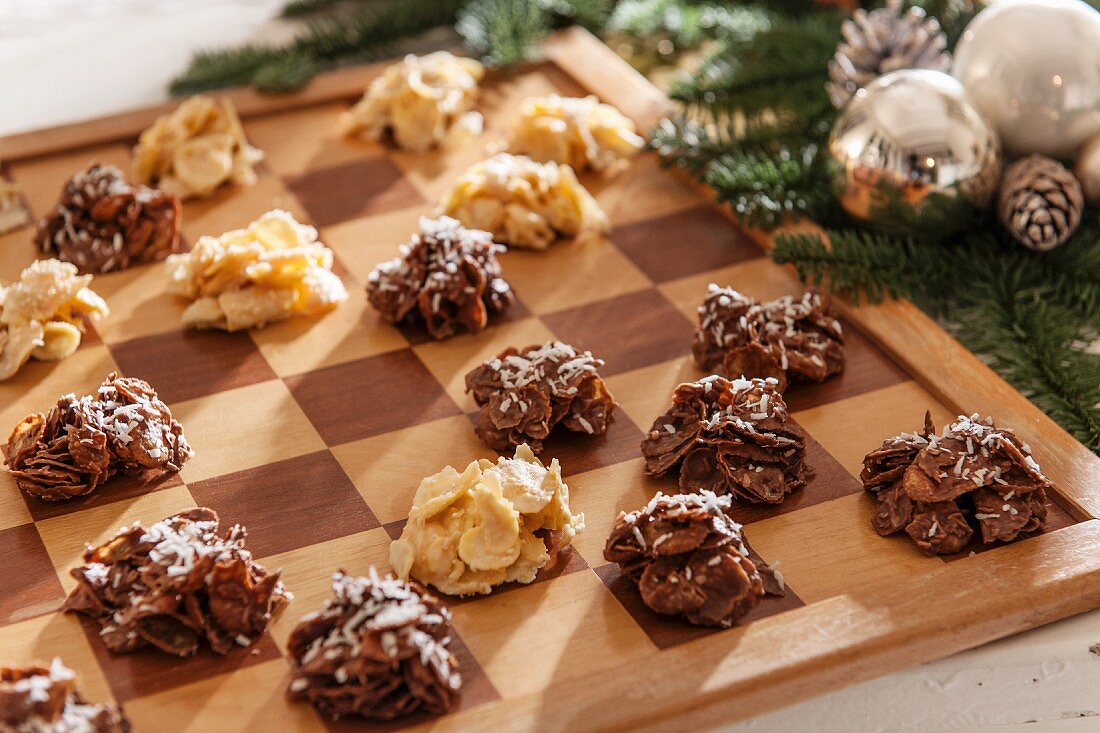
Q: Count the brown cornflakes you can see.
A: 11